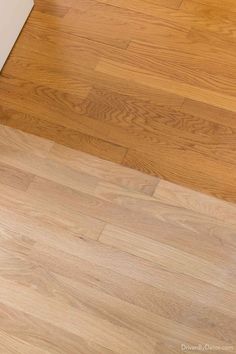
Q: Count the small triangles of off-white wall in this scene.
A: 1